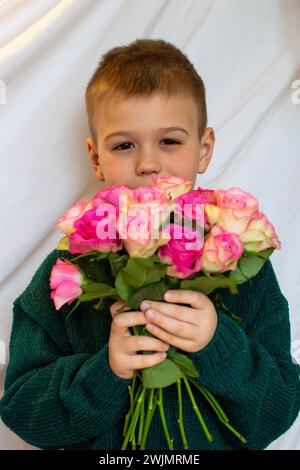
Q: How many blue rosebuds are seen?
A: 0